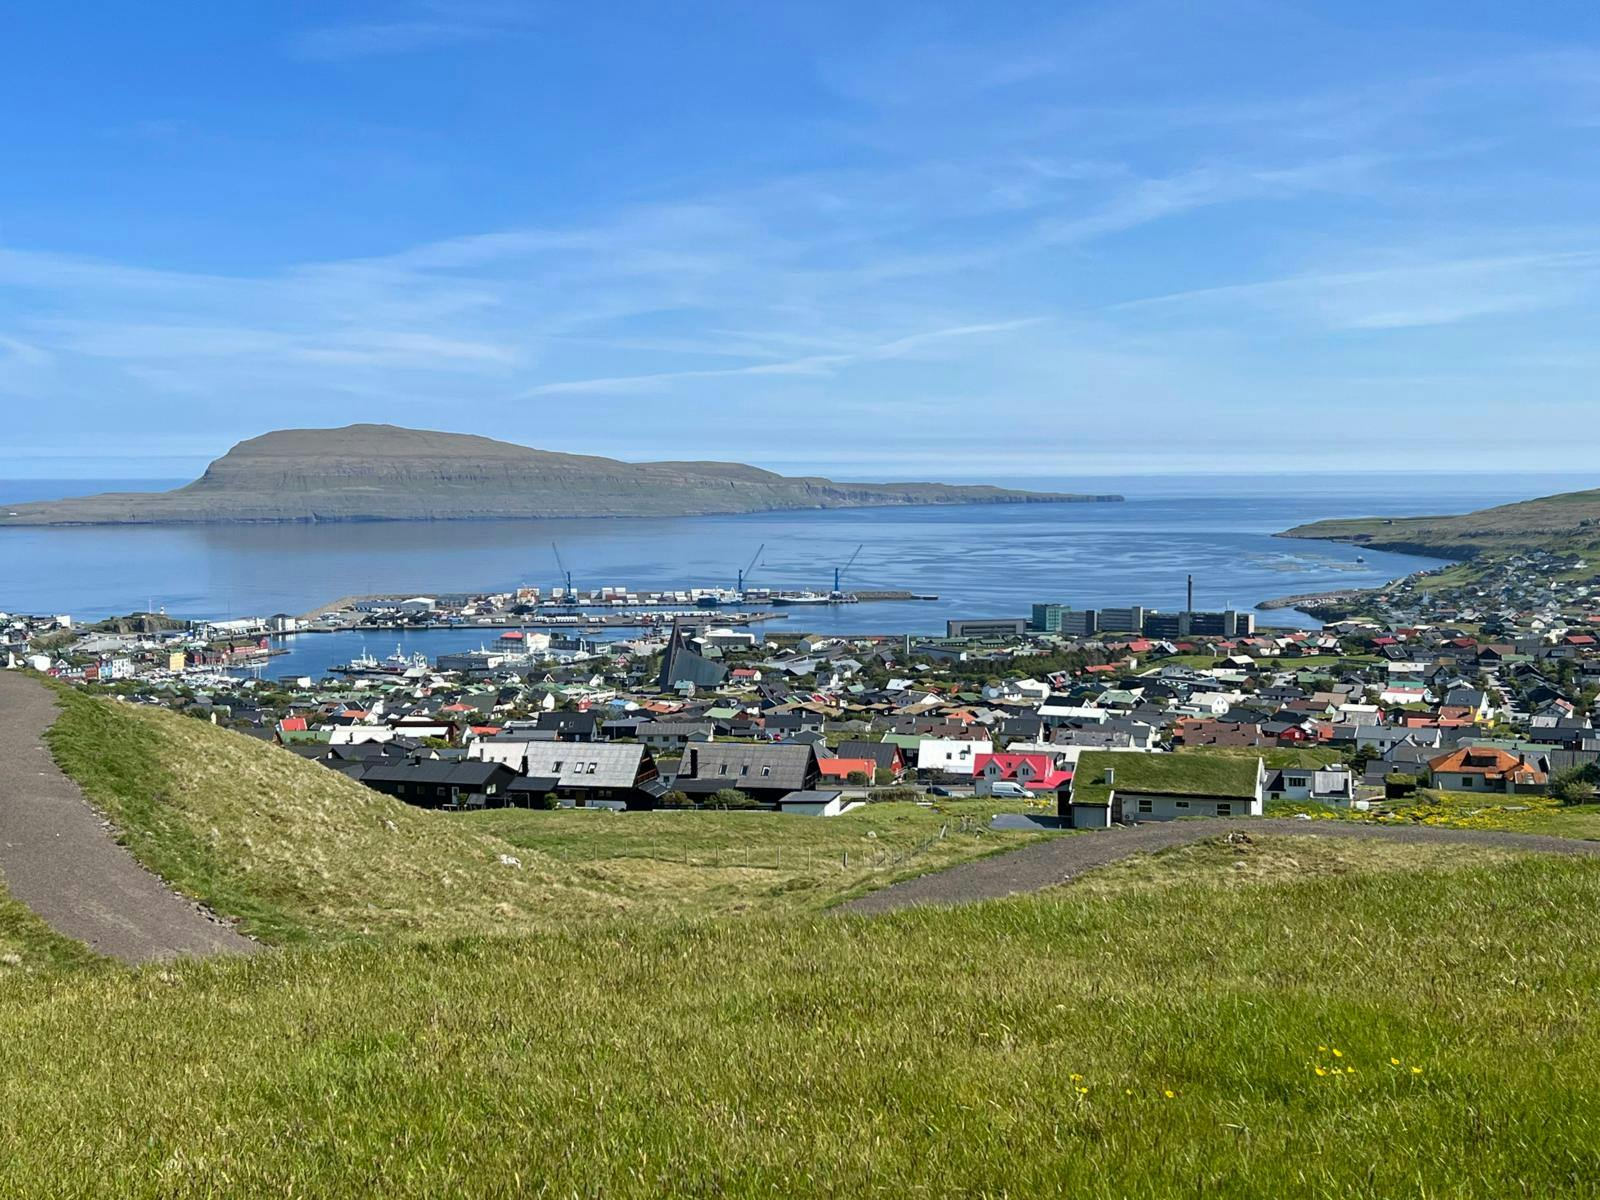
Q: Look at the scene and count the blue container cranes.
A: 3